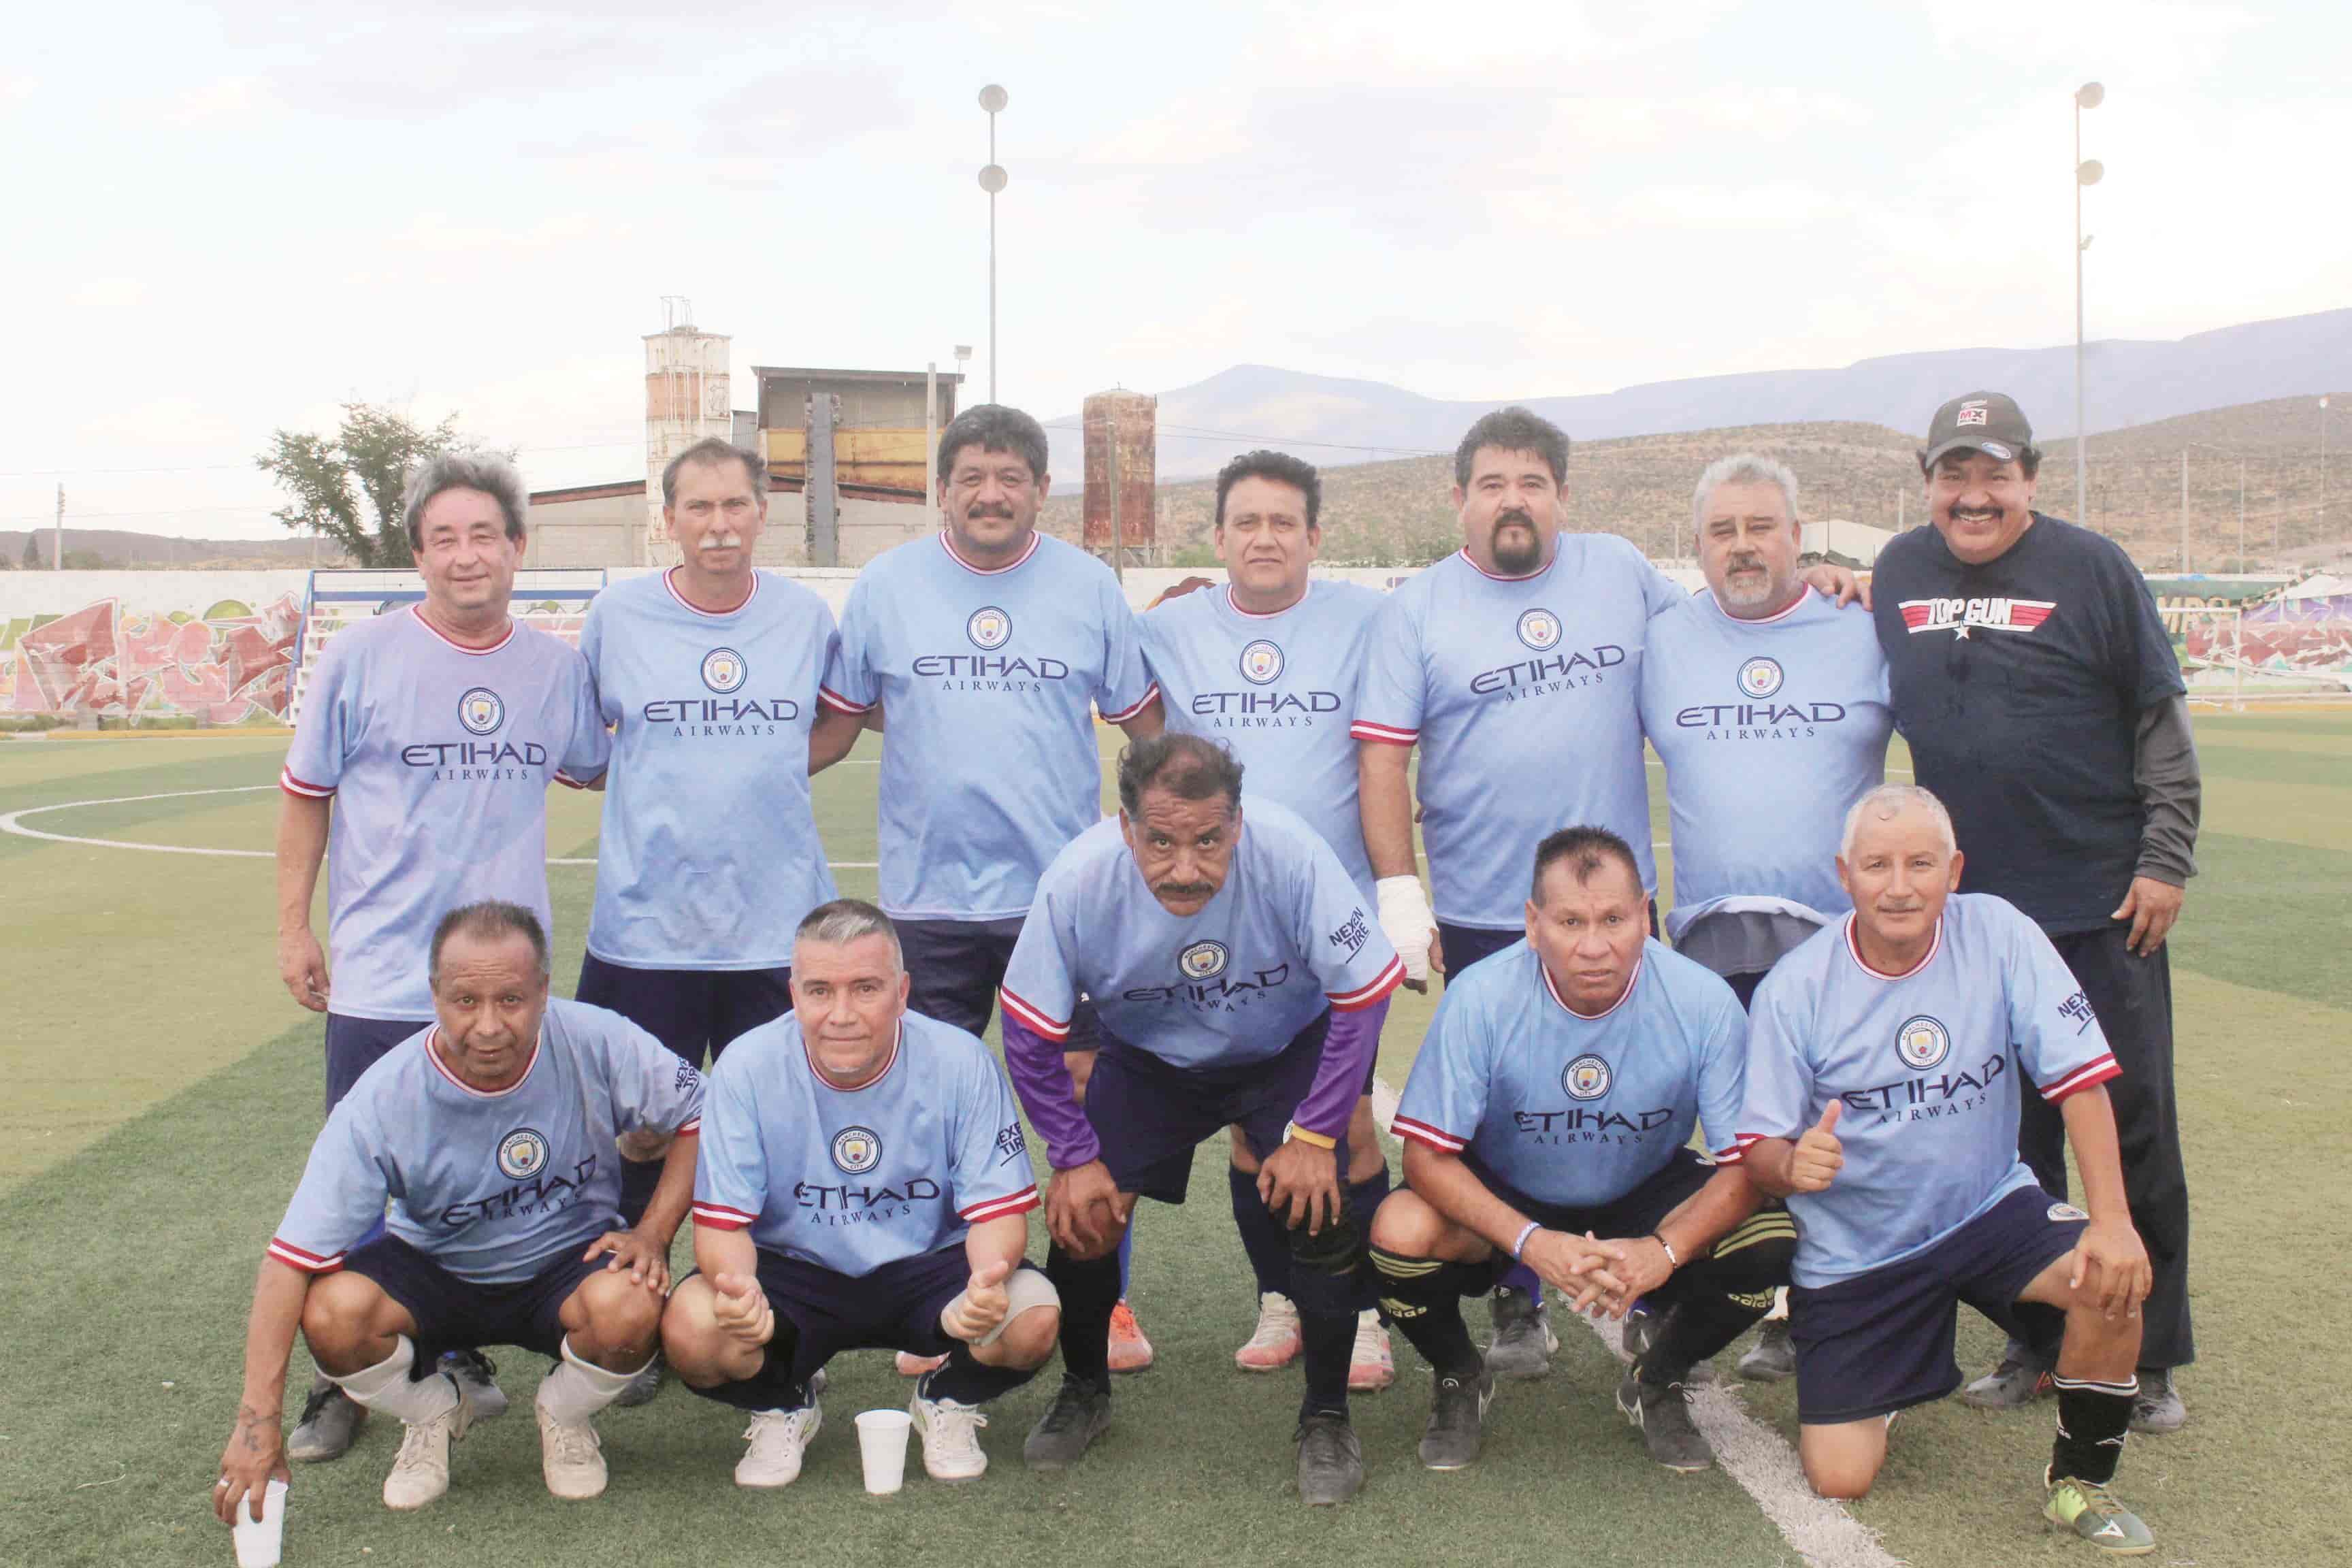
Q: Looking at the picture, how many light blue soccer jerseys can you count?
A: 11